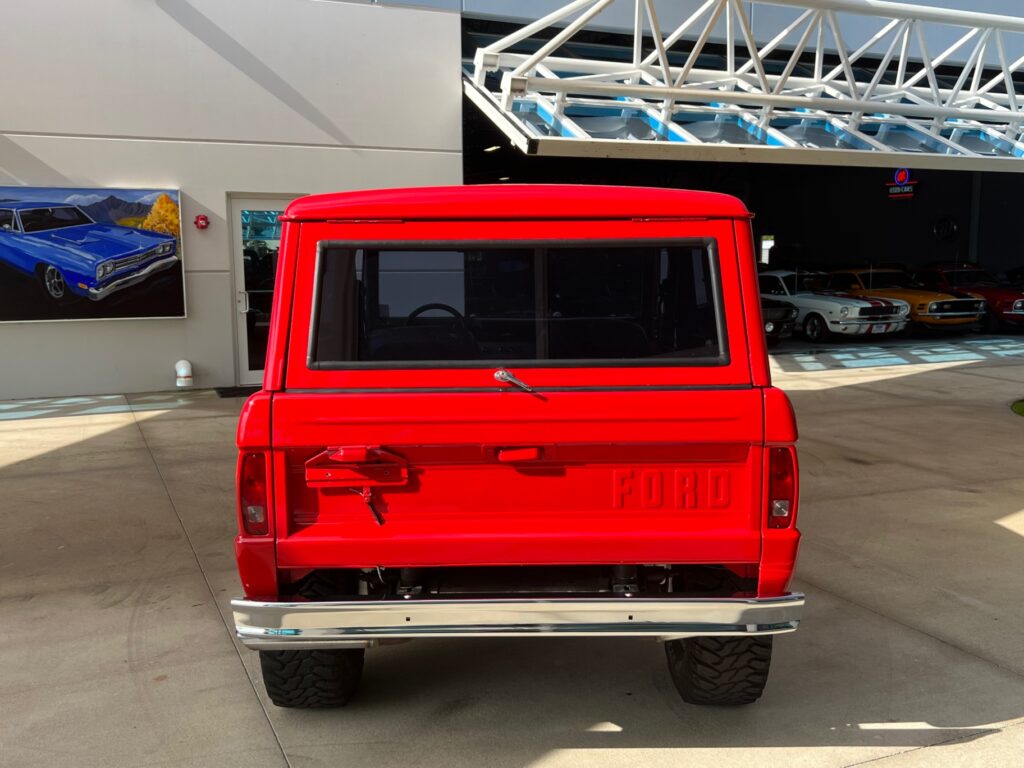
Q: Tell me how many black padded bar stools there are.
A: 0